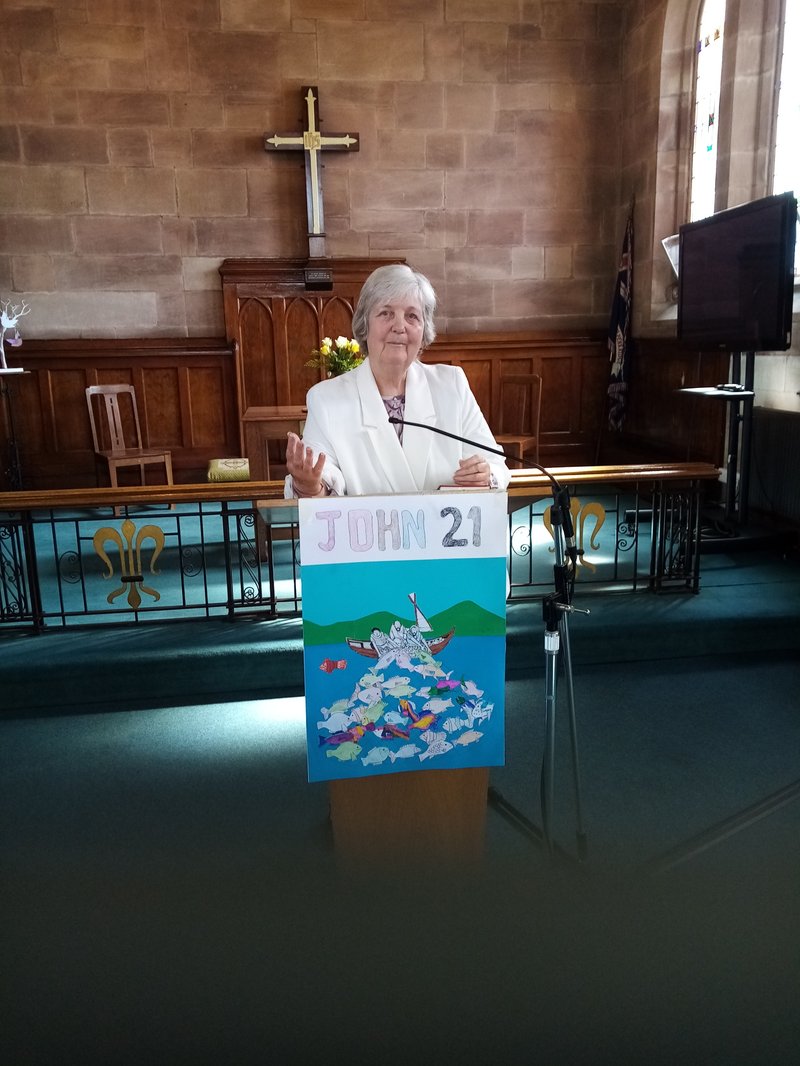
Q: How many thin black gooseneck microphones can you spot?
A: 1